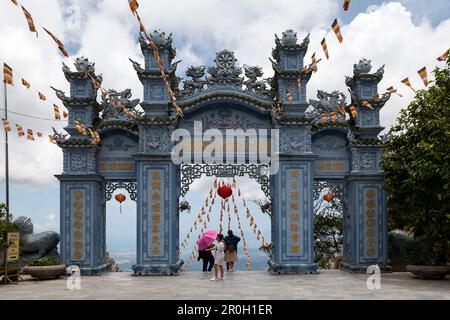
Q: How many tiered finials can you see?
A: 4